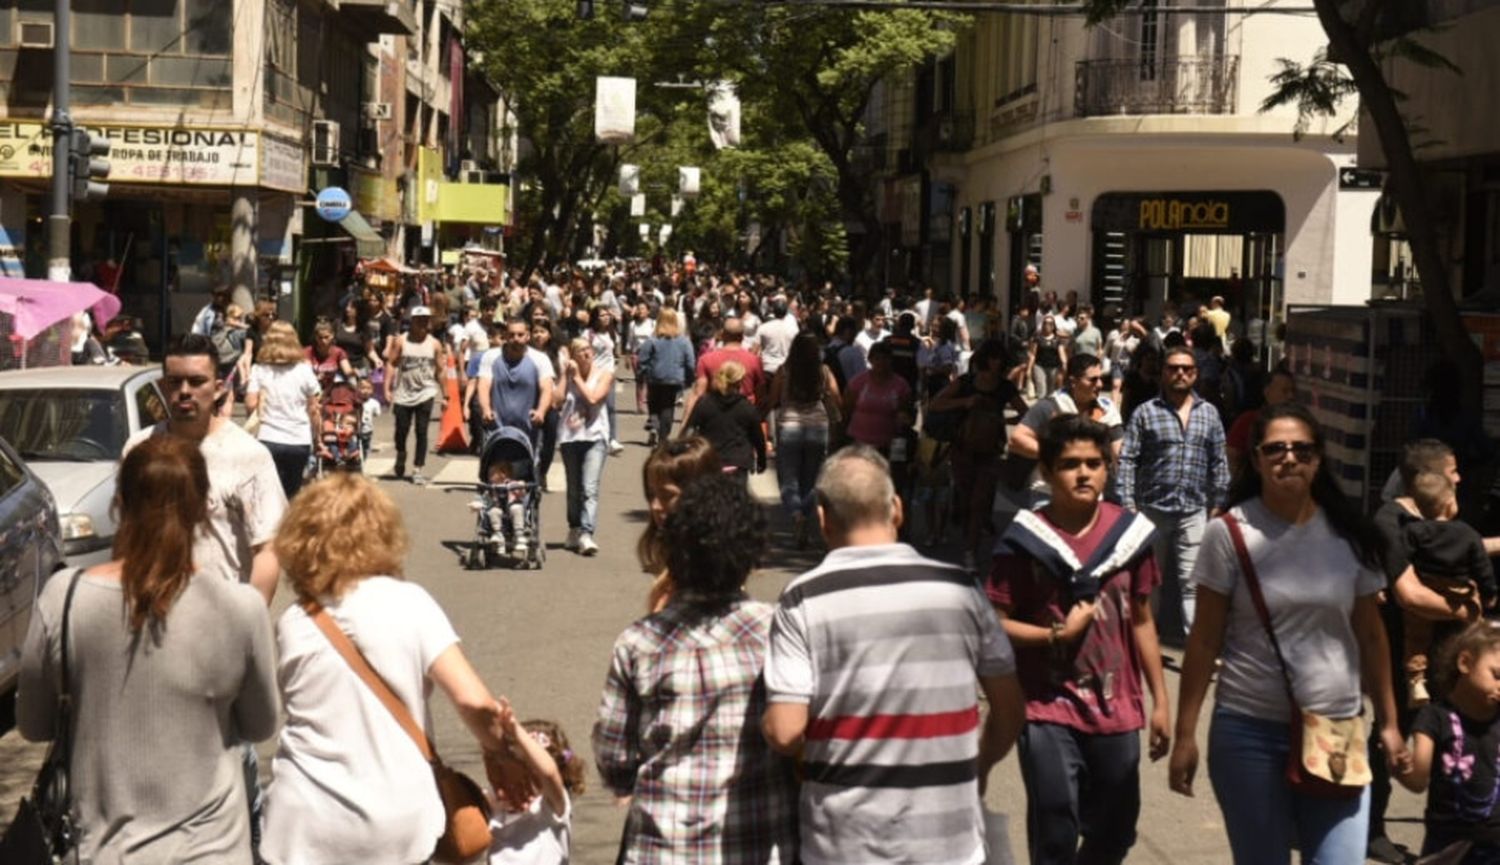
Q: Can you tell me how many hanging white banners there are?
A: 8